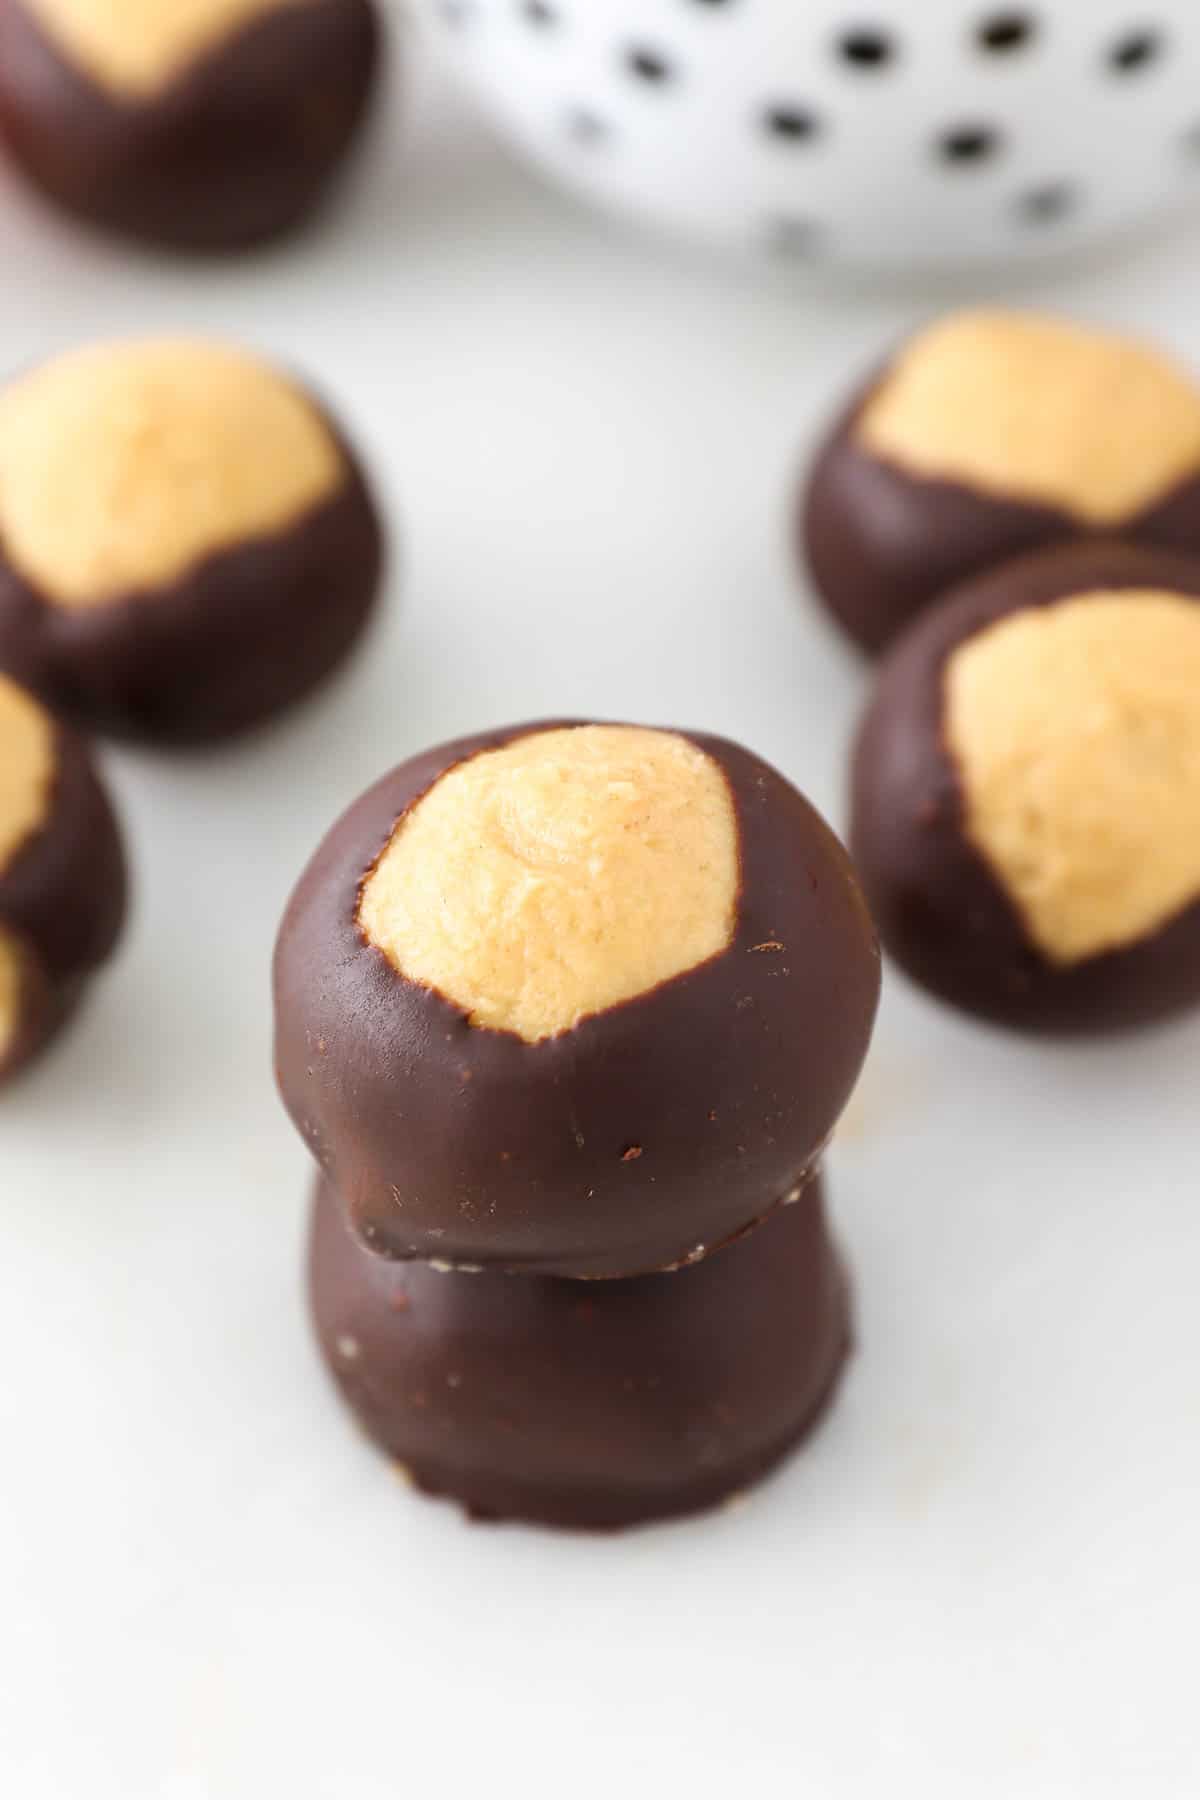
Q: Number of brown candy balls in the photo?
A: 8